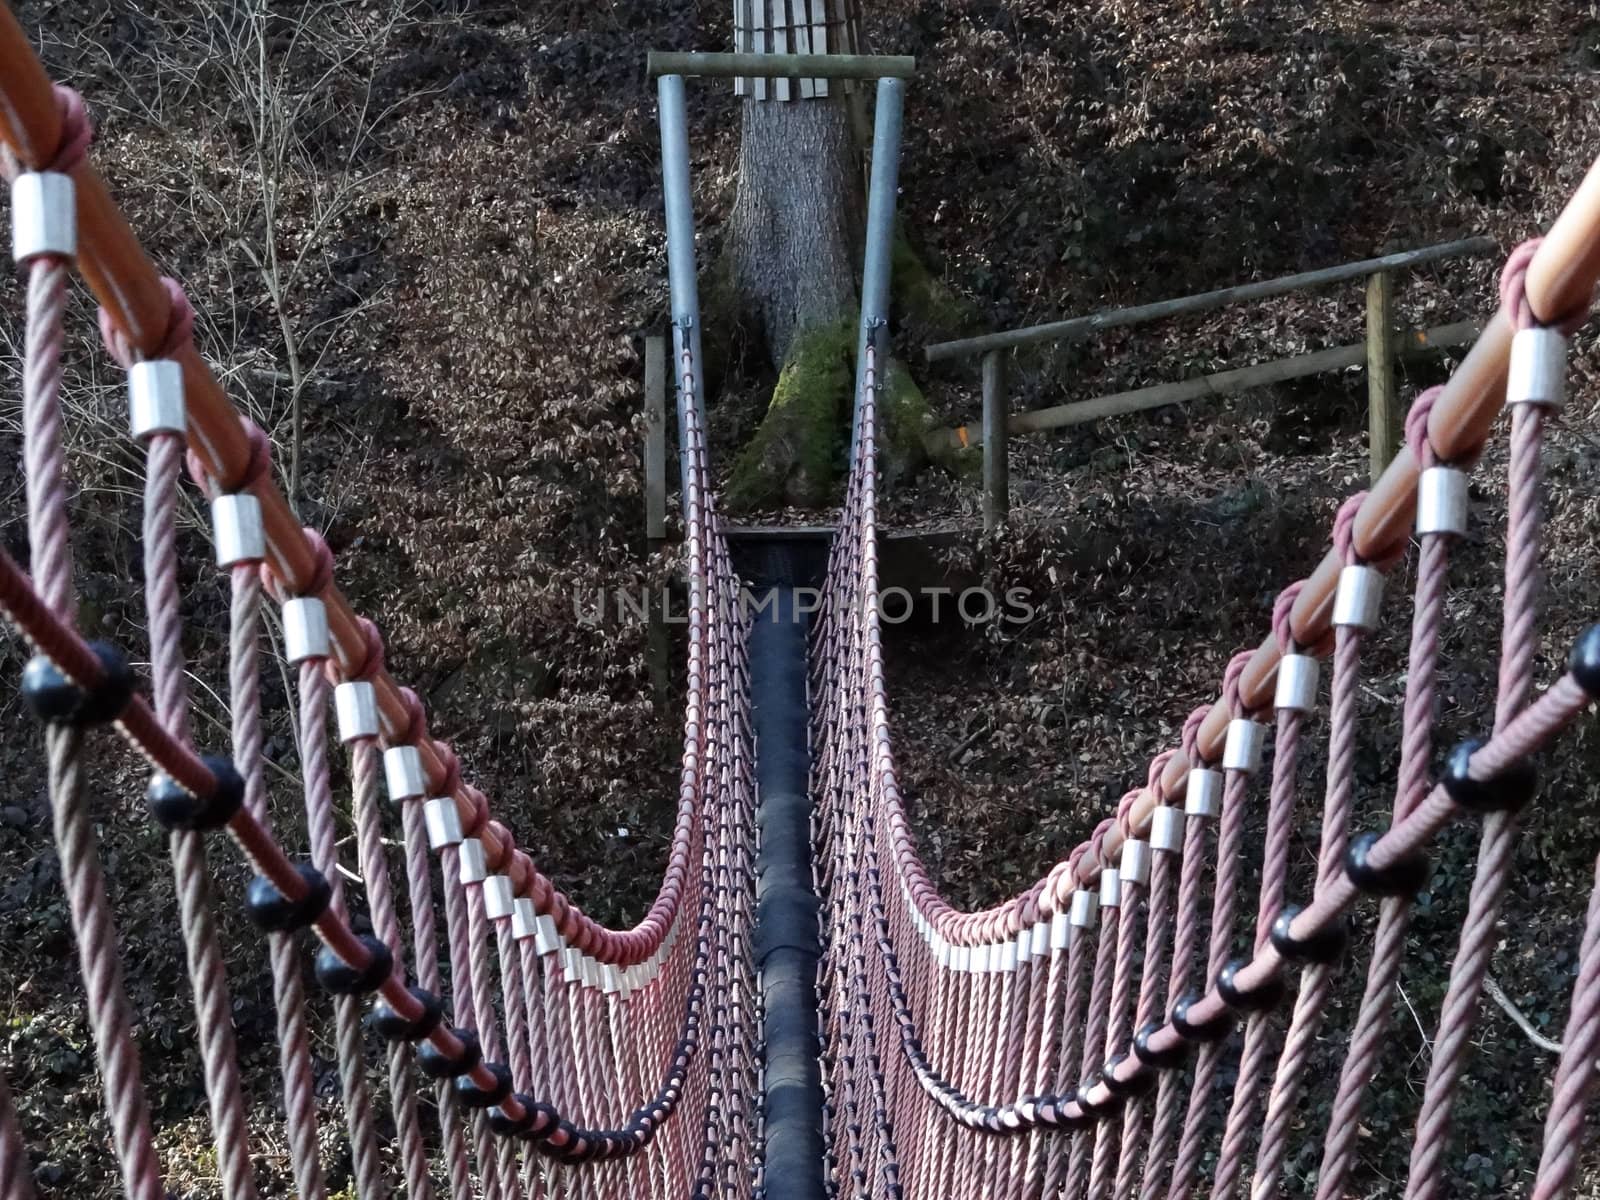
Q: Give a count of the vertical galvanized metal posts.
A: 2